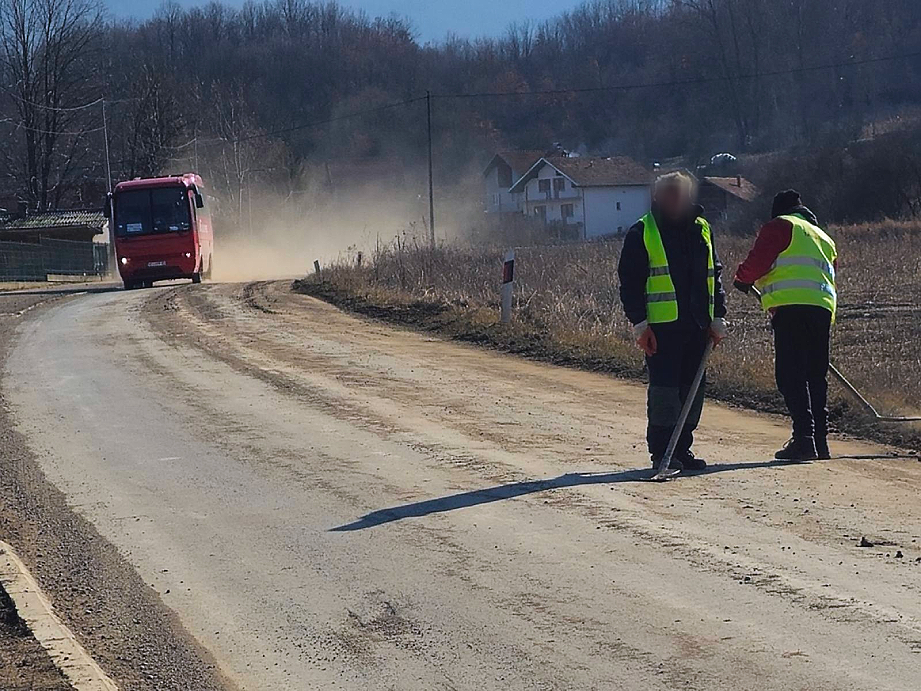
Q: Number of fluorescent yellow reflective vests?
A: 2